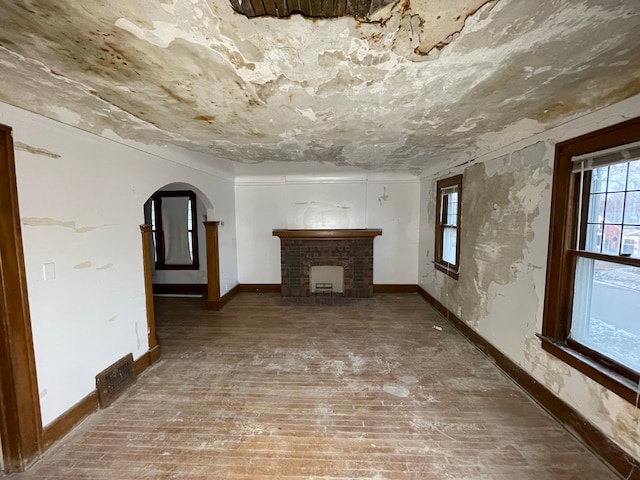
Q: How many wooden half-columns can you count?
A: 2